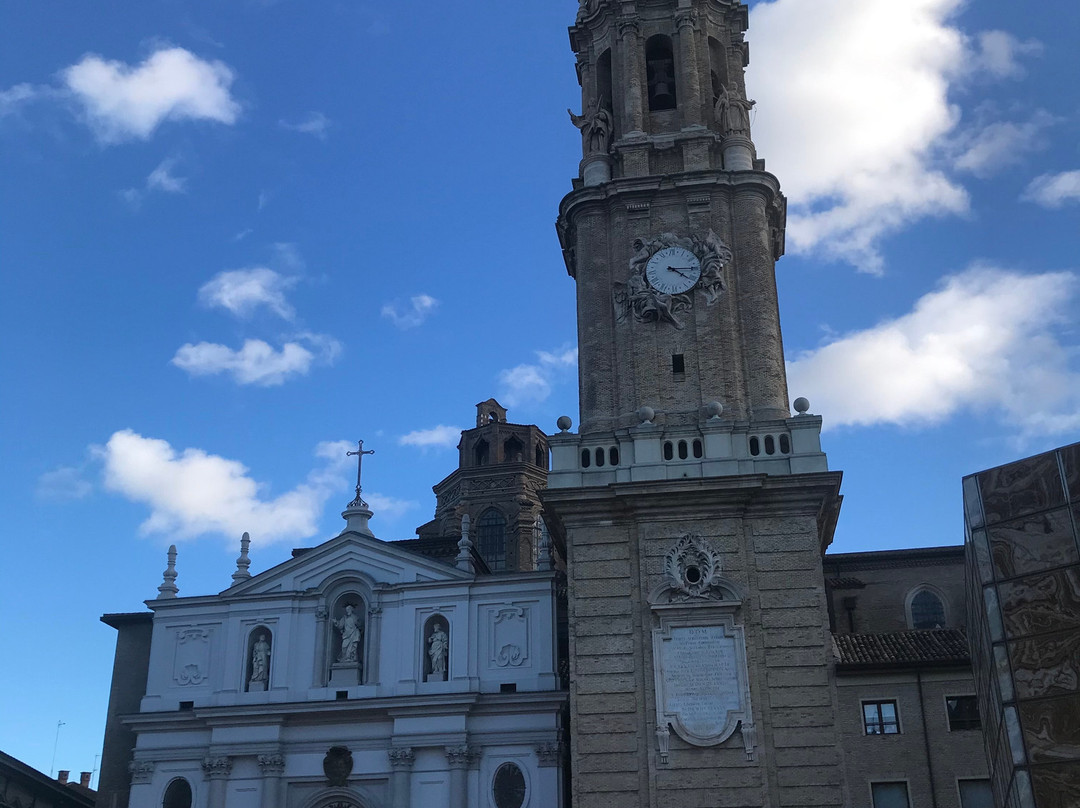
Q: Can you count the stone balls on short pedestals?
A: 4